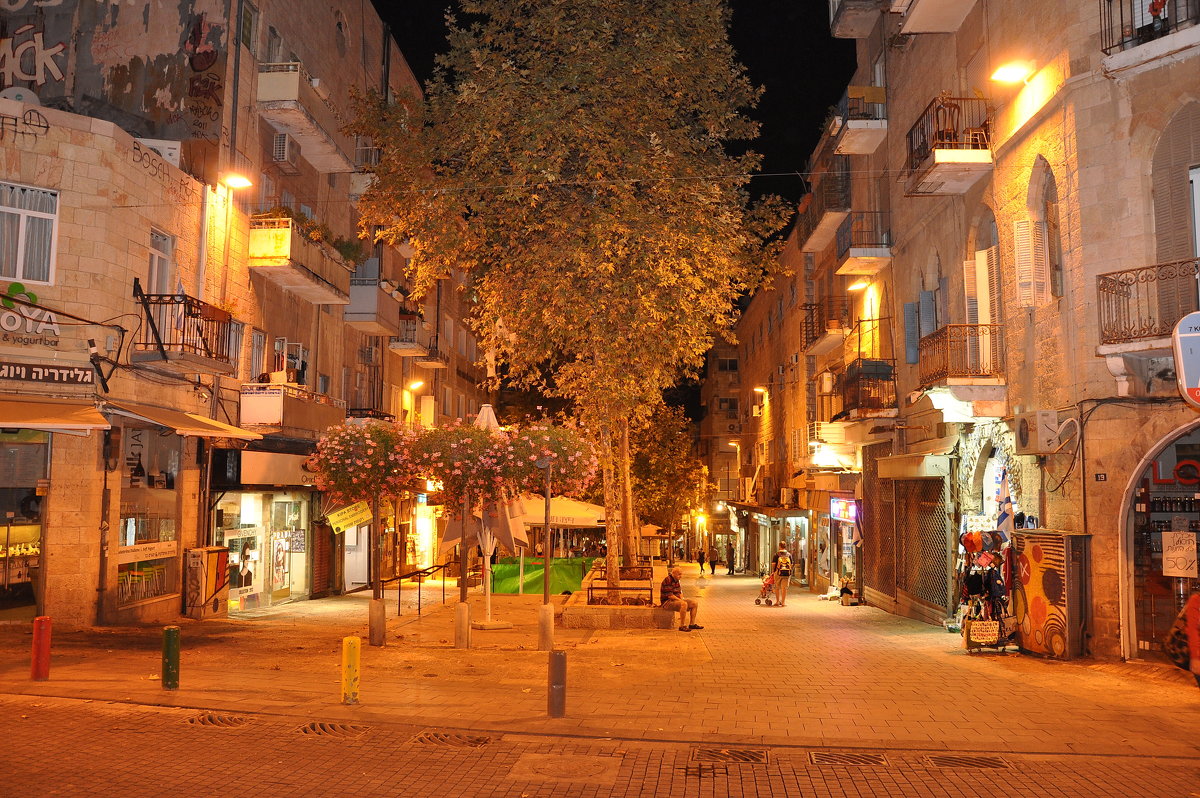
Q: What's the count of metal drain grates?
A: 6